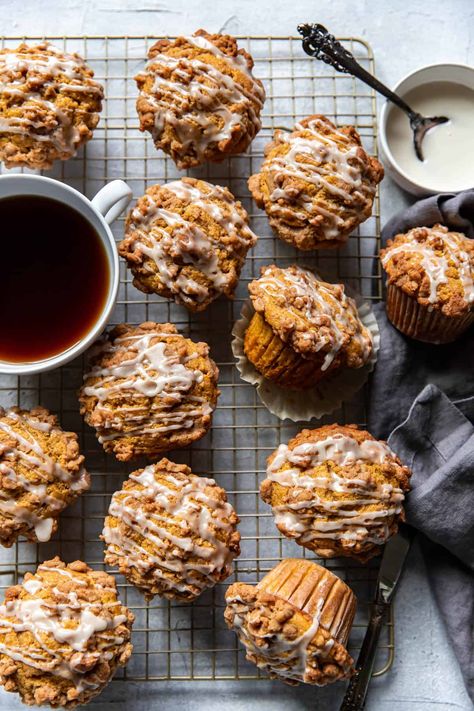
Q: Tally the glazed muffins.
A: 12